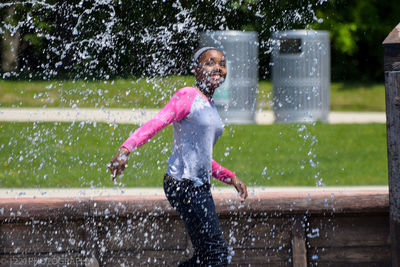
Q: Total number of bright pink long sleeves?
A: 2